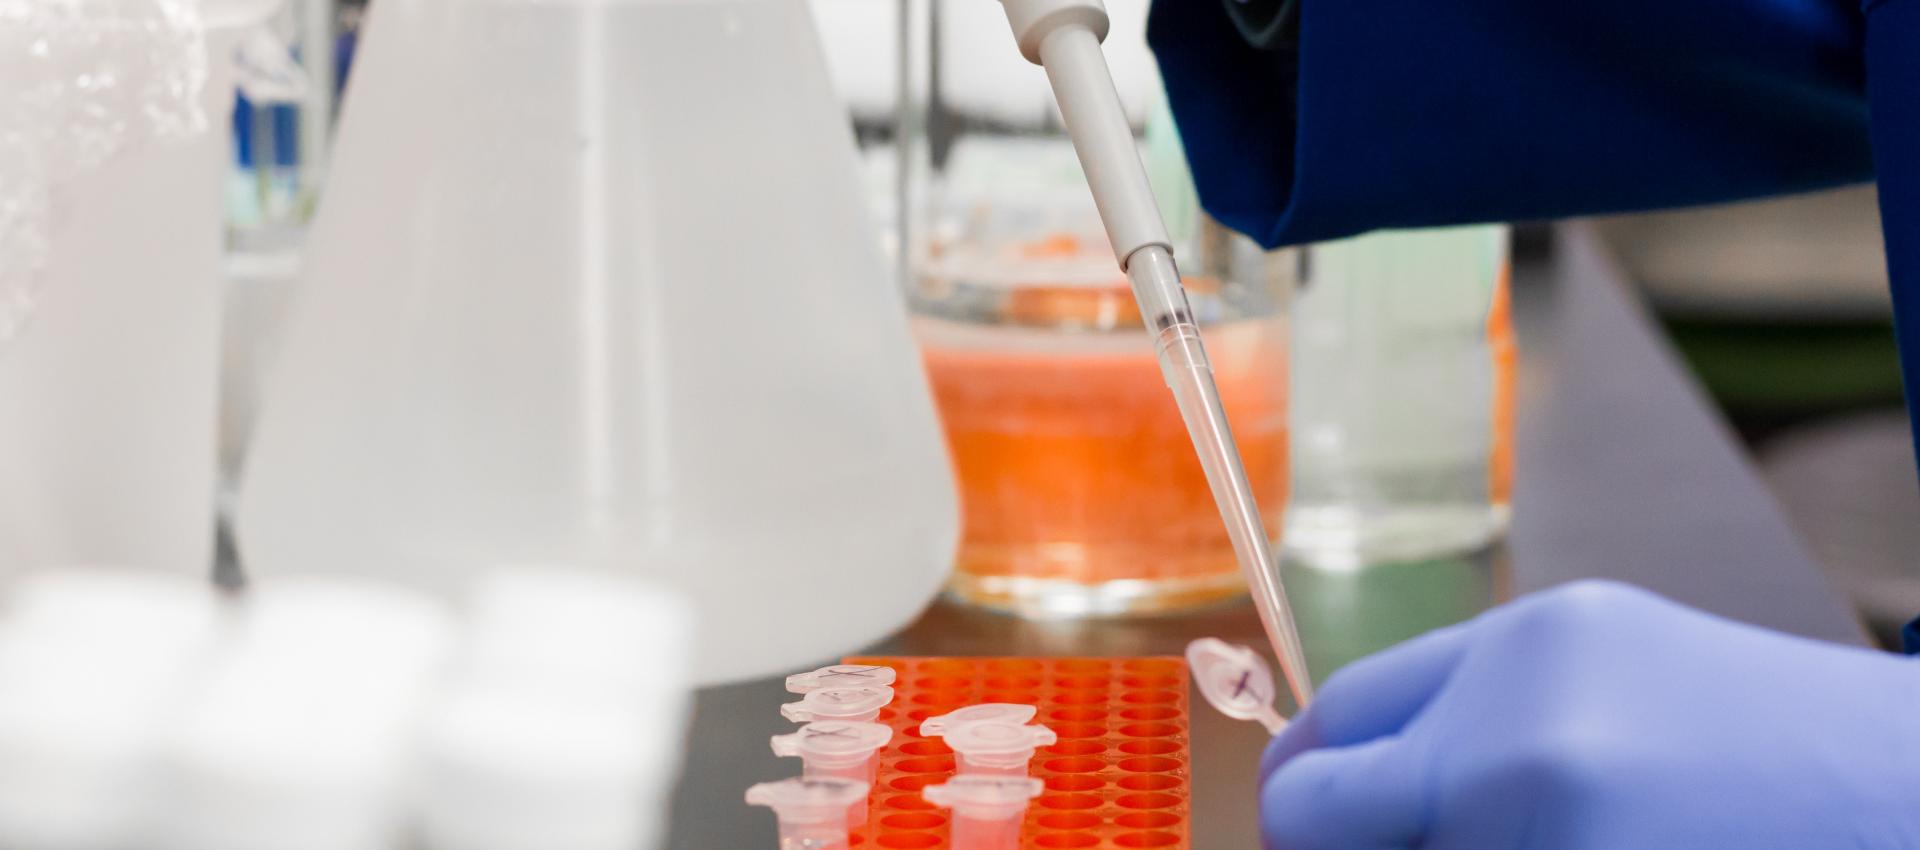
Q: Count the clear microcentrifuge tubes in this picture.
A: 8